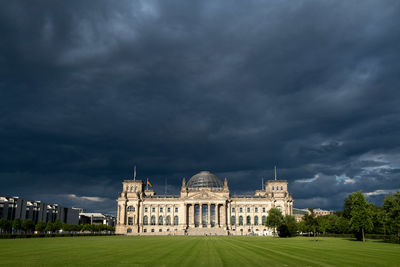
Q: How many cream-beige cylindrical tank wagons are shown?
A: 0